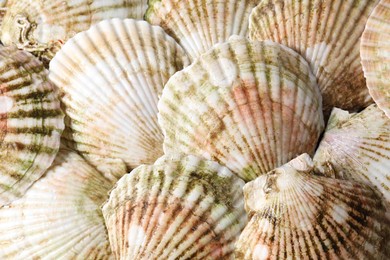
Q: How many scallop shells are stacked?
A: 11